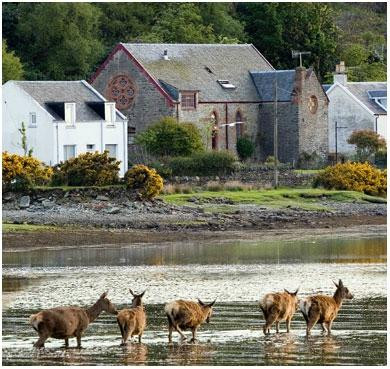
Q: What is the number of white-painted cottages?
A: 2